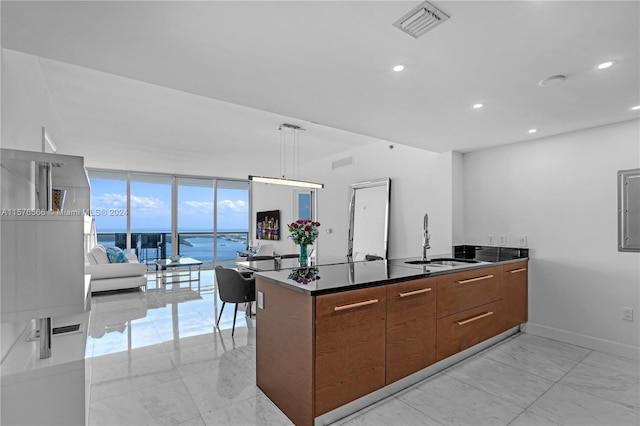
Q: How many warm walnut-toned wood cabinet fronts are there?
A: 5